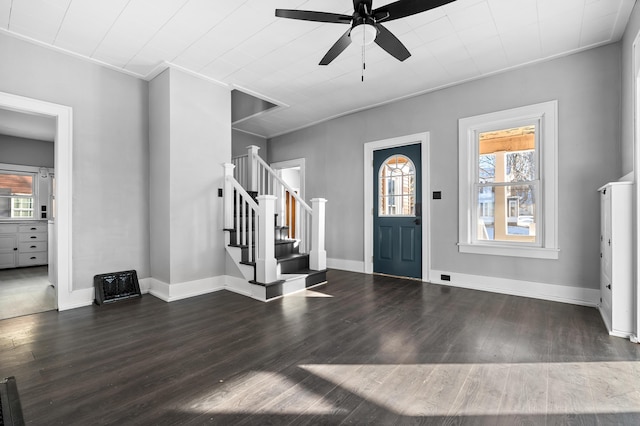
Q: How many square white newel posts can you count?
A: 4